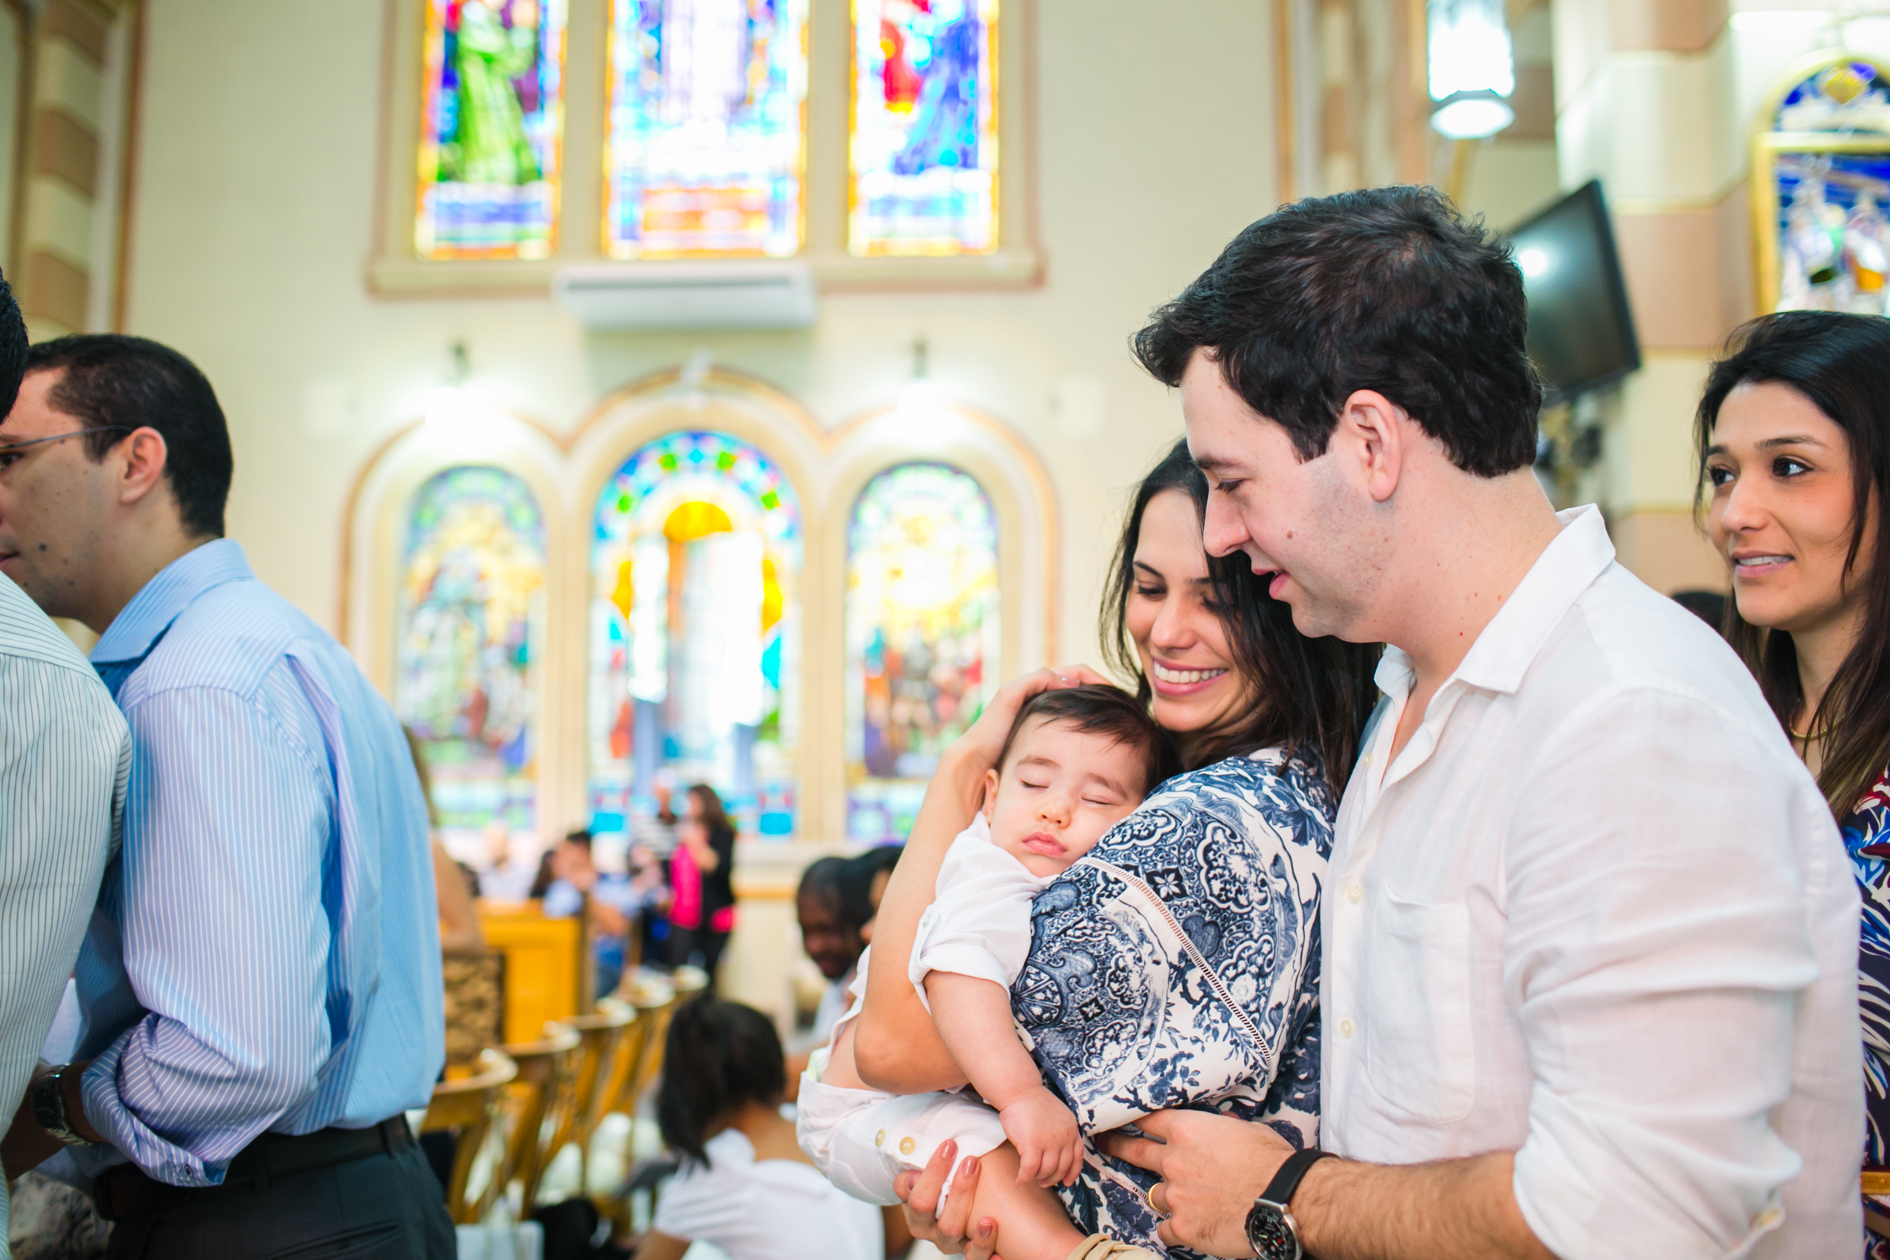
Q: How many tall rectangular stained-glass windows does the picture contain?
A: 3